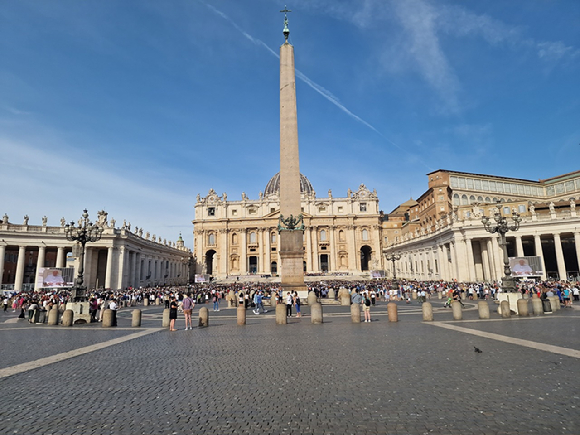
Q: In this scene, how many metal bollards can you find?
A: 0